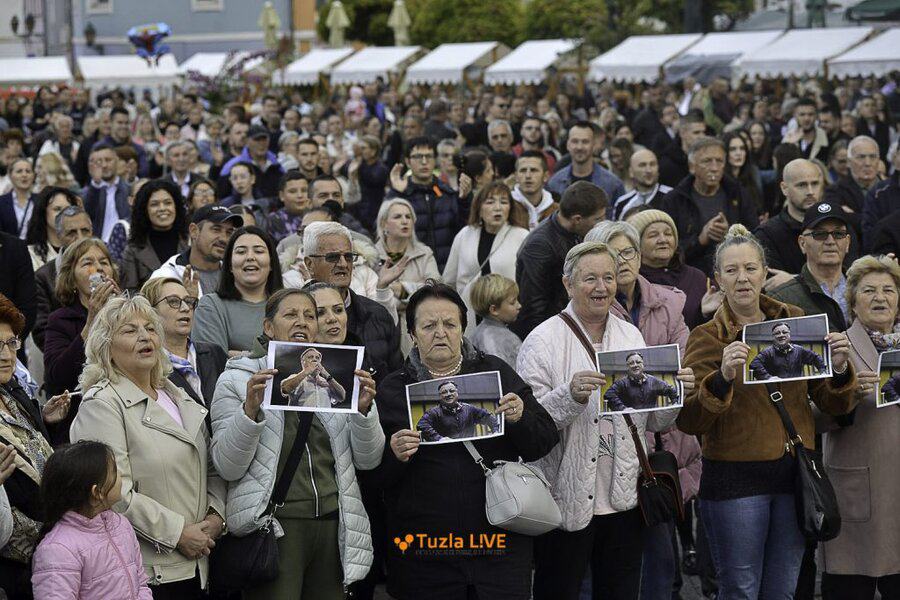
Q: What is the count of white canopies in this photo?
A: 11